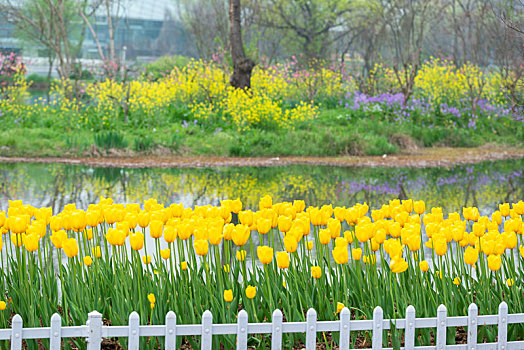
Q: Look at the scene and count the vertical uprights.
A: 15